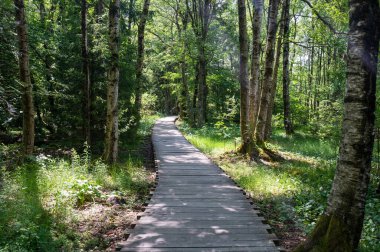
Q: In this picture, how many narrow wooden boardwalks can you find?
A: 1